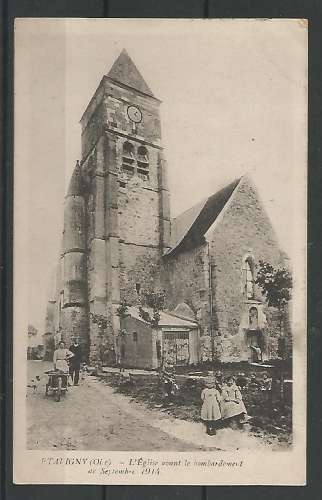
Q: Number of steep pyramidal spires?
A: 1